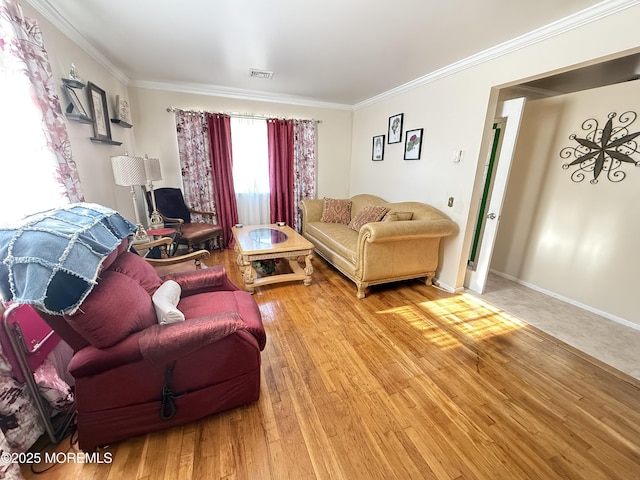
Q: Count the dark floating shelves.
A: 4